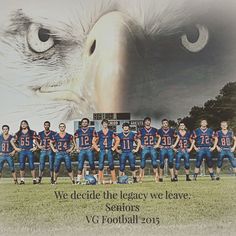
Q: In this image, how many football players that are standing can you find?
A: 12